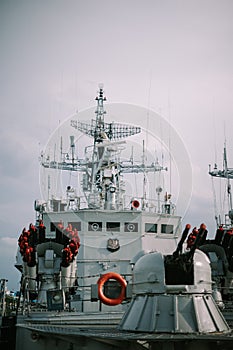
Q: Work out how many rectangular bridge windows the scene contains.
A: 7